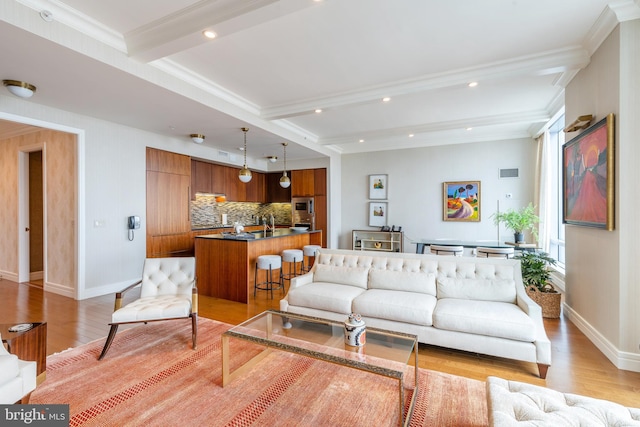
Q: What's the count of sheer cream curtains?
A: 1